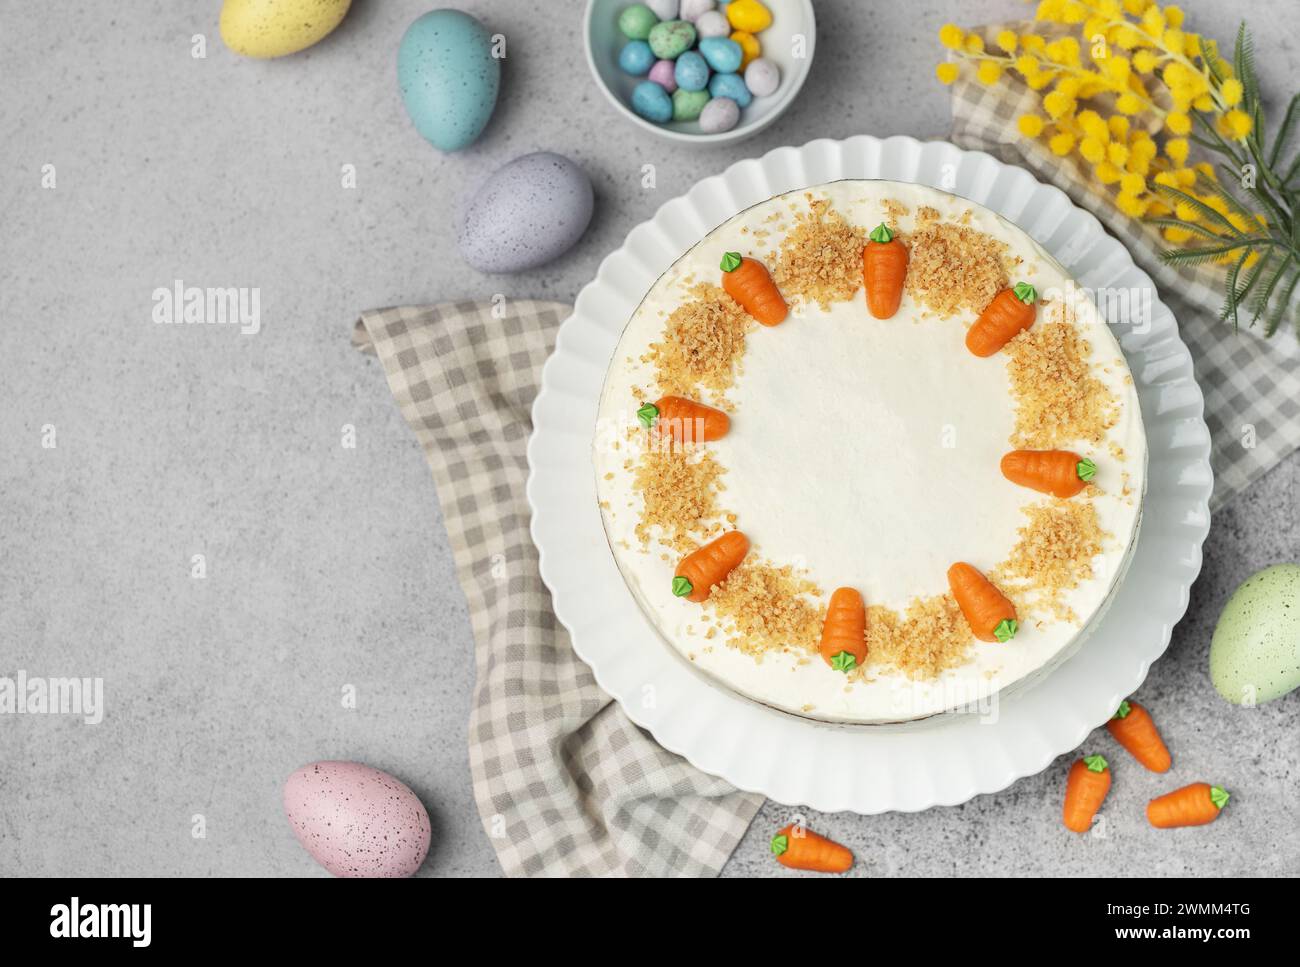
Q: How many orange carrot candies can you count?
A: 12